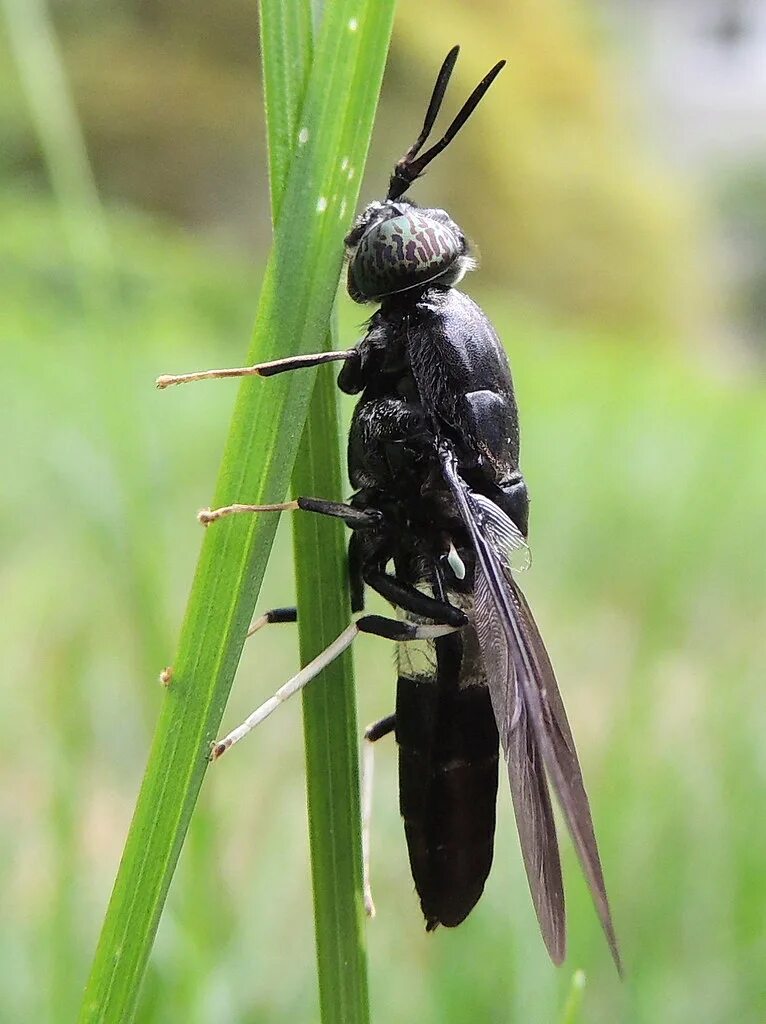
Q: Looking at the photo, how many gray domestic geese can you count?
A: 0